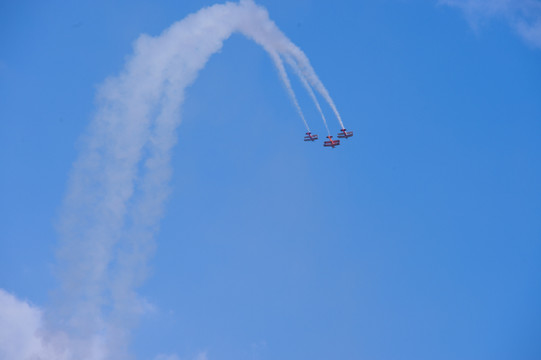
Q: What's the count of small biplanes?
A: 3